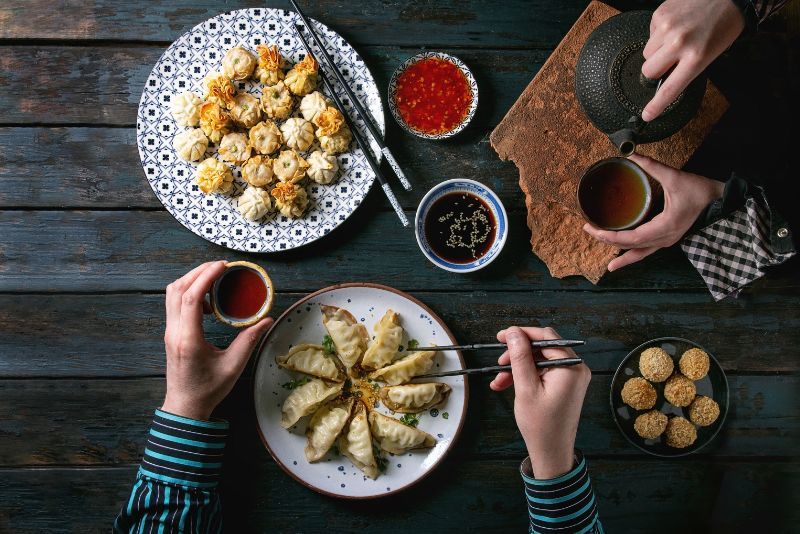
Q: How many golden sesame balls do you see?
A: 7